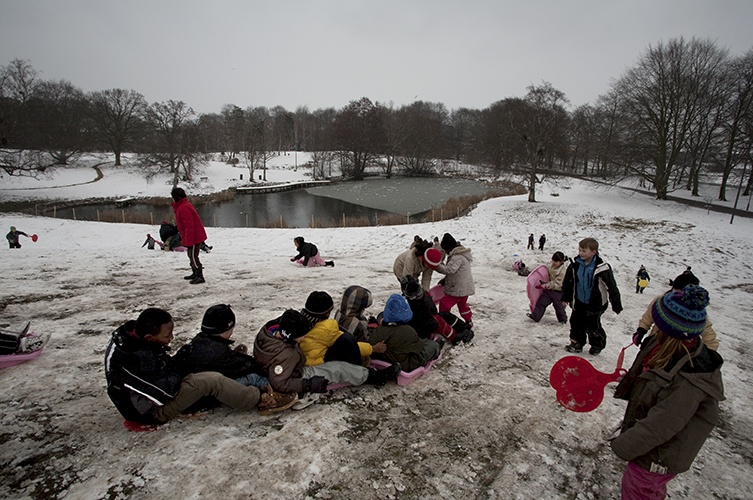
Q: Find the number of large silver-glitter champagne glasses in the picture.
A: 0